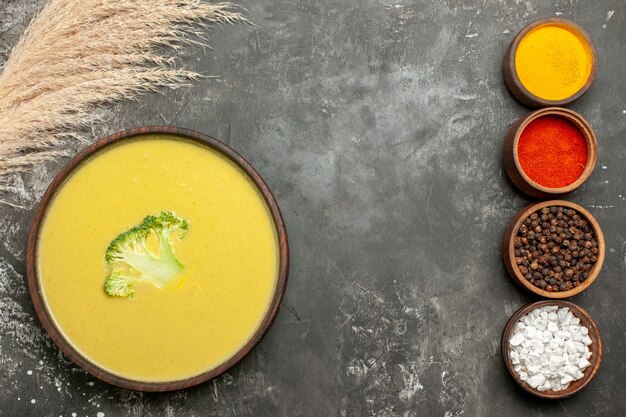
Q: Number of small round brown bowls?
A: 4